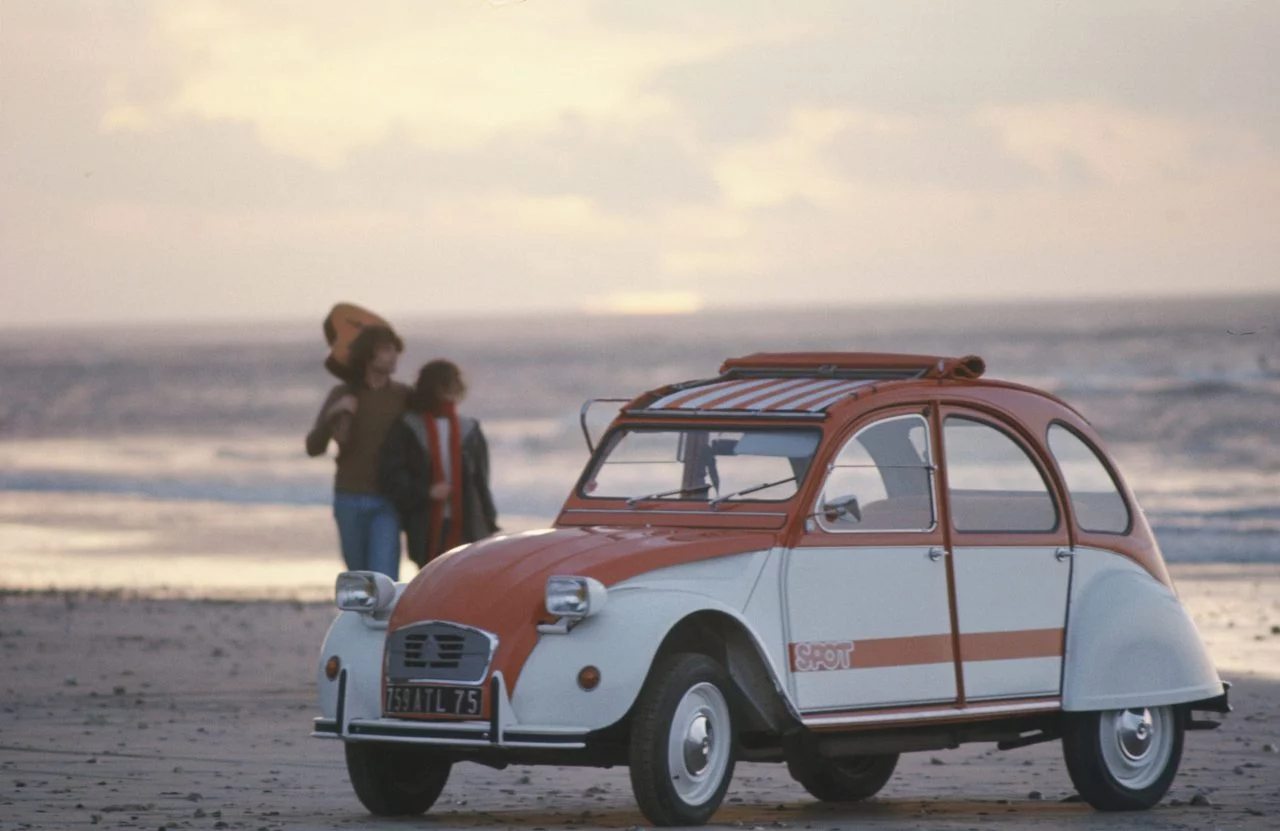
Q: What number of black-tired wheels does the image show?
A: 4